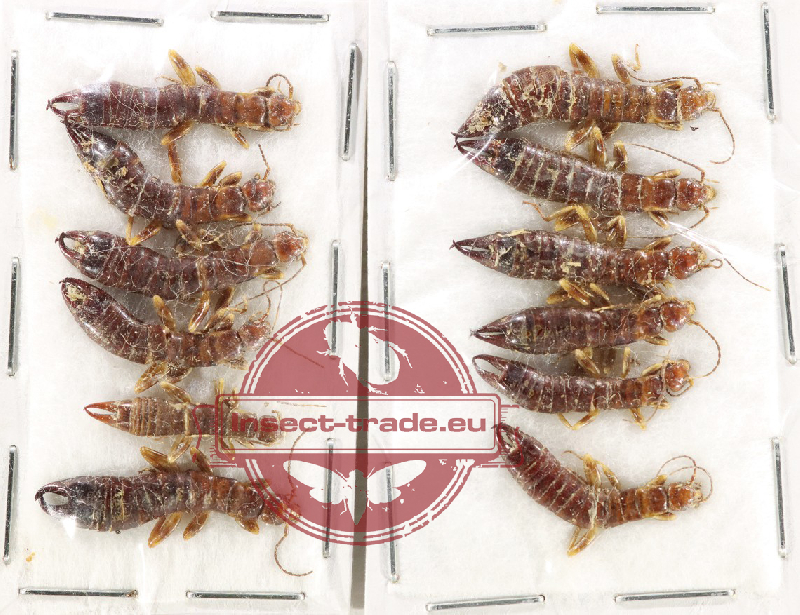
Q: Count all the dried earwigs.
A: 12